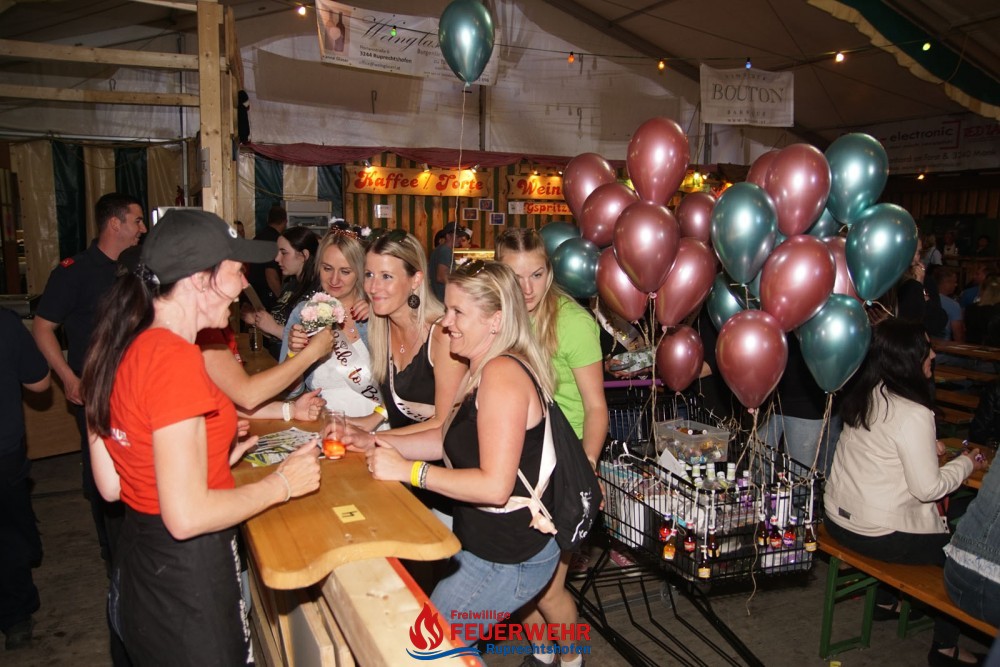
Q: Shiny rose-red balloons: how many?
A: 13